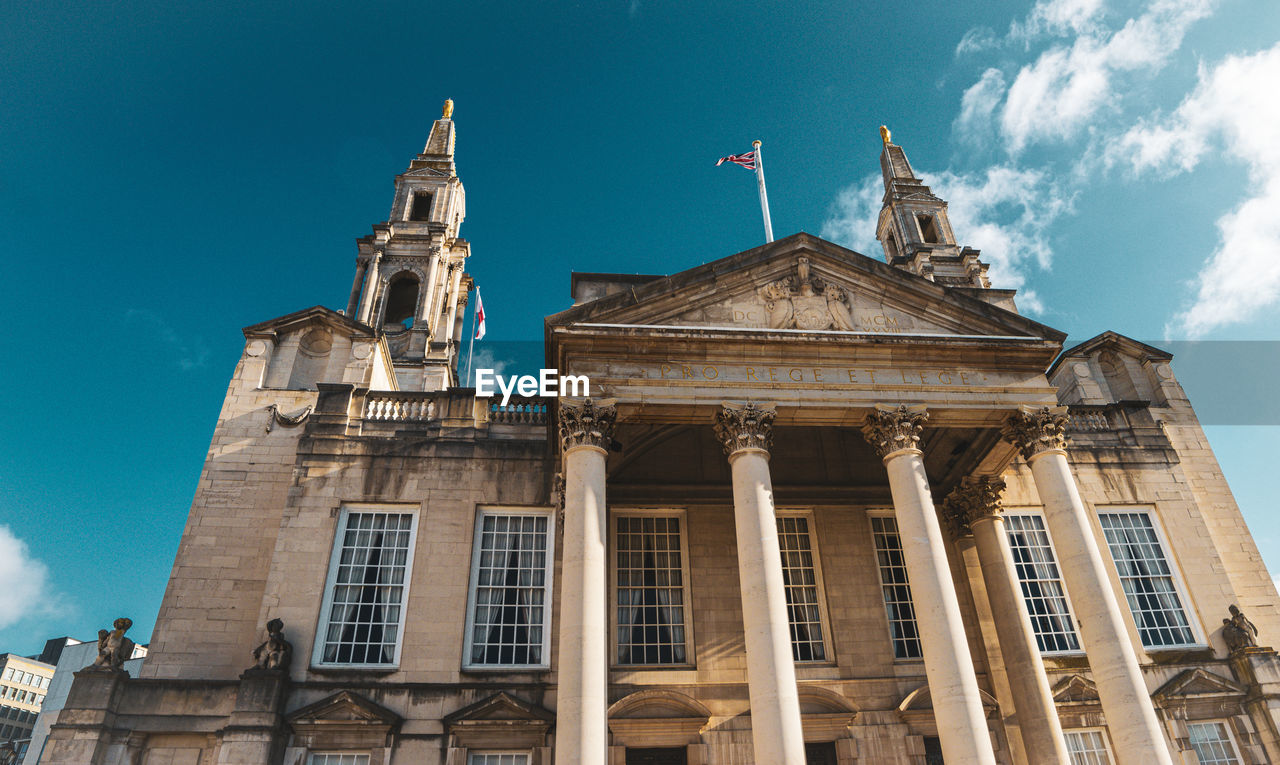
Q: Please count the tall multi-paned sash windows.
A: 7